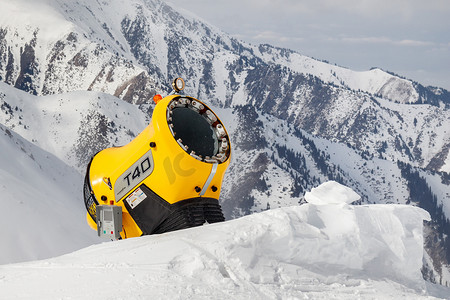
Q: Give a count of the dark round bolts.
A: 4